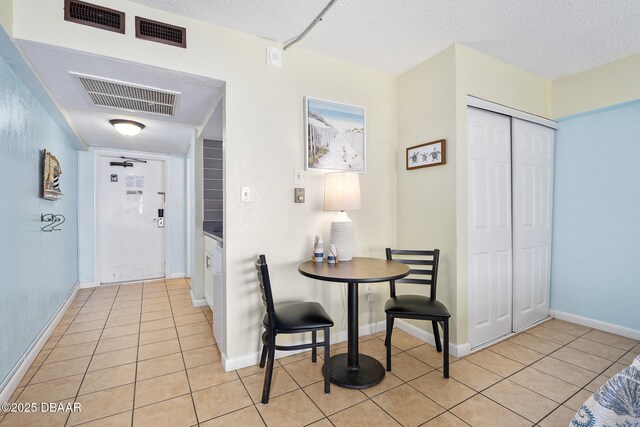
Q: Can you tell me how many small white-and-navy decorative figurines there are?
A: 2